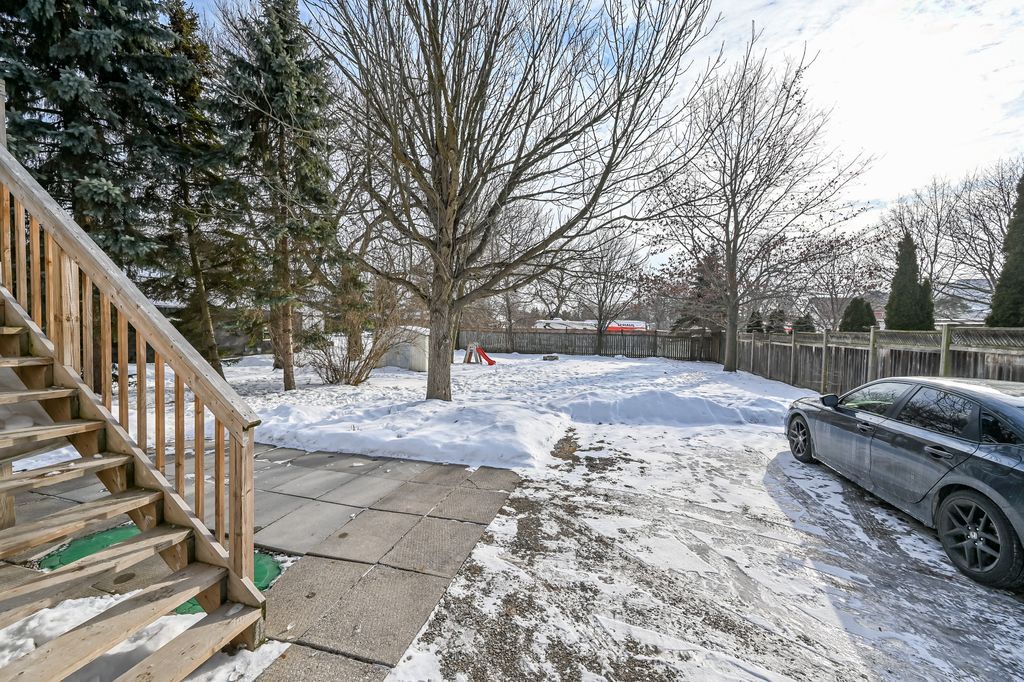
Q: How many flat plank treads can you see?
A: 9